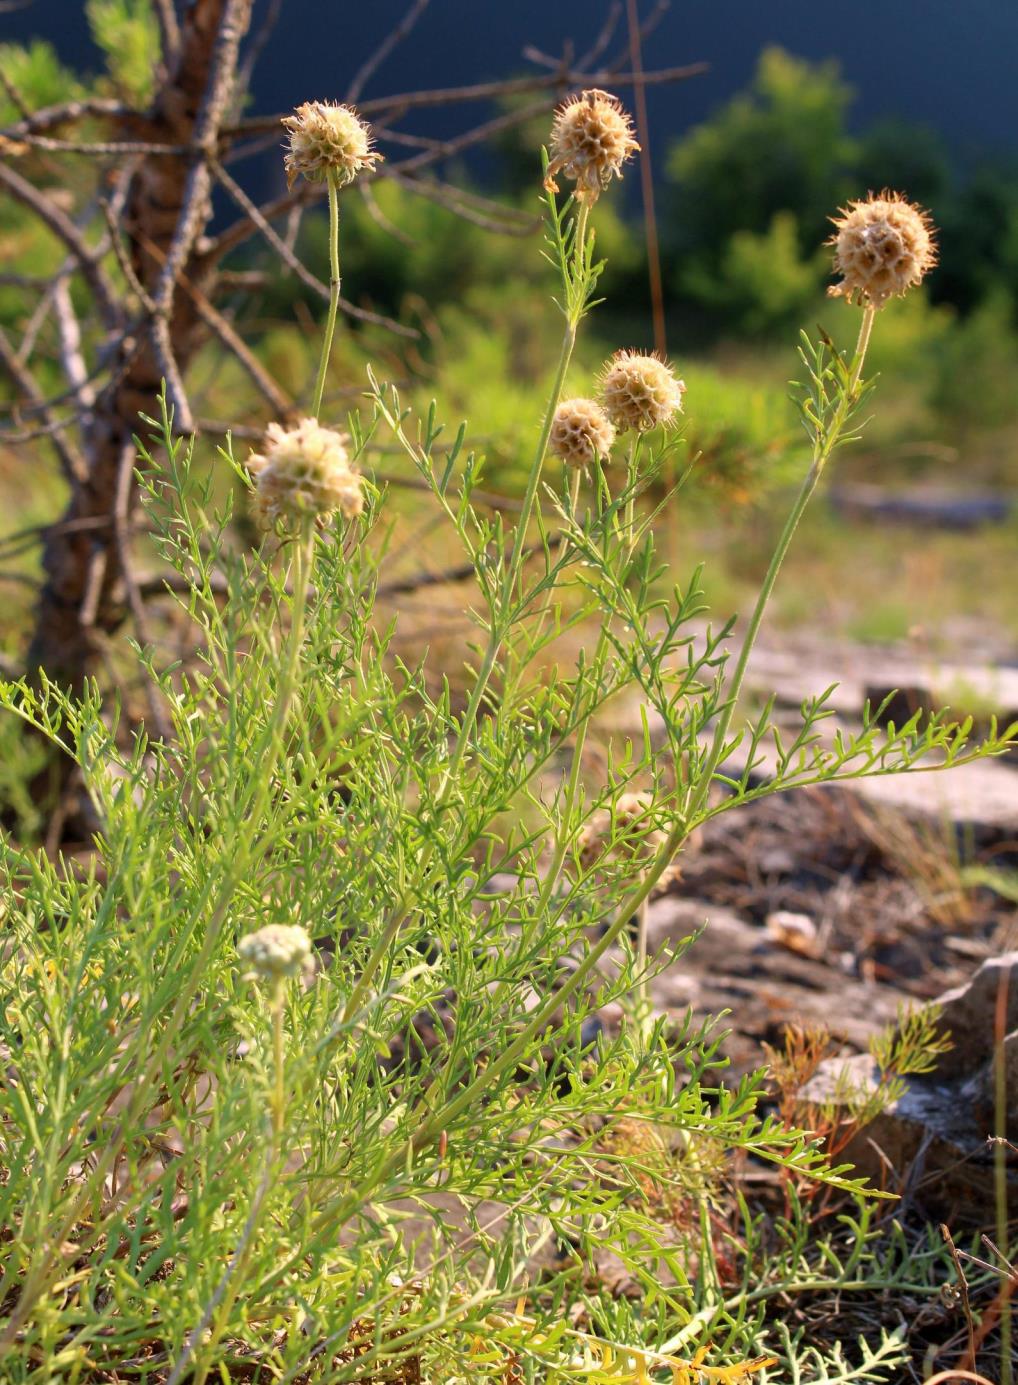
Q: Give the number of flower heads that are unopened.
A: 1